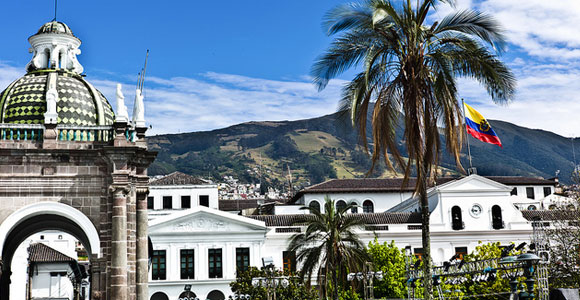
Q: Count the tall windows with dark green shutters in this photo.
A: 4